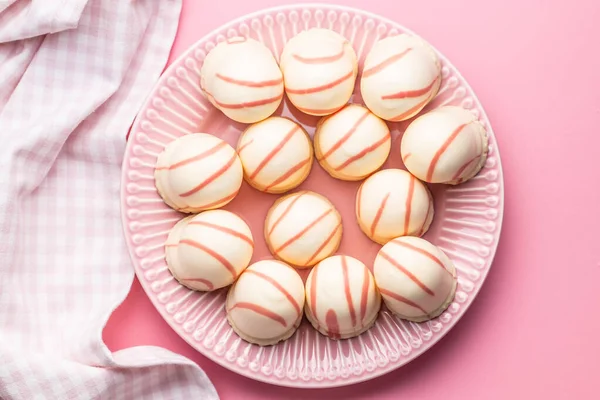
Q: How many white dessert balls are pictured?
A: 13